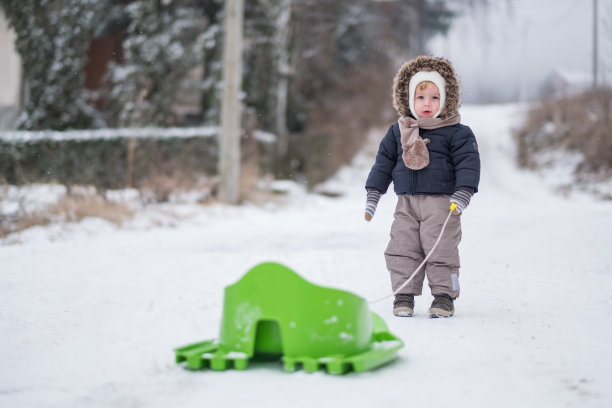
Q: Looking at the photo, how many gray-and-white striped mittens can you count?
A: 2